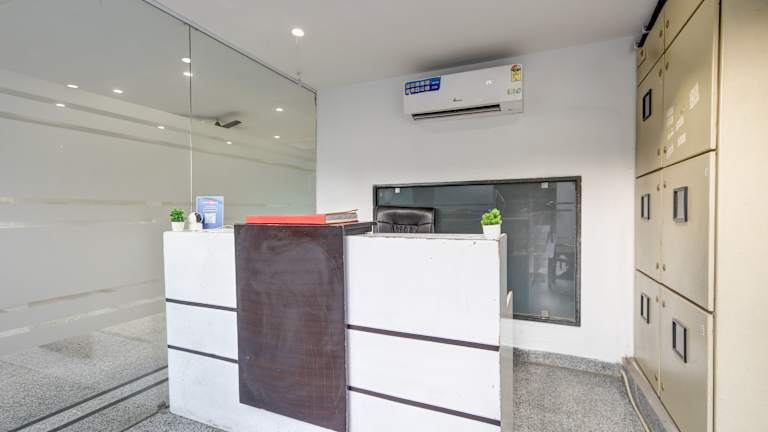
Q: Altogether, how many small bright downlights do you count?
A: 10